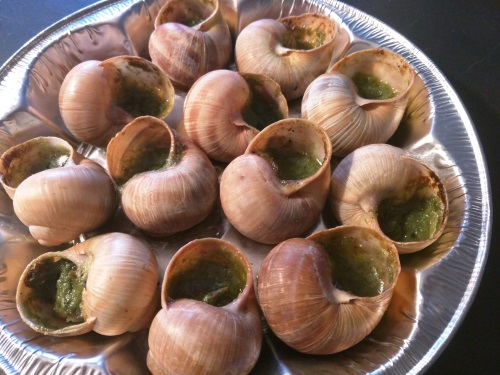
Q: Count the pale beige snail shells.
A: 12